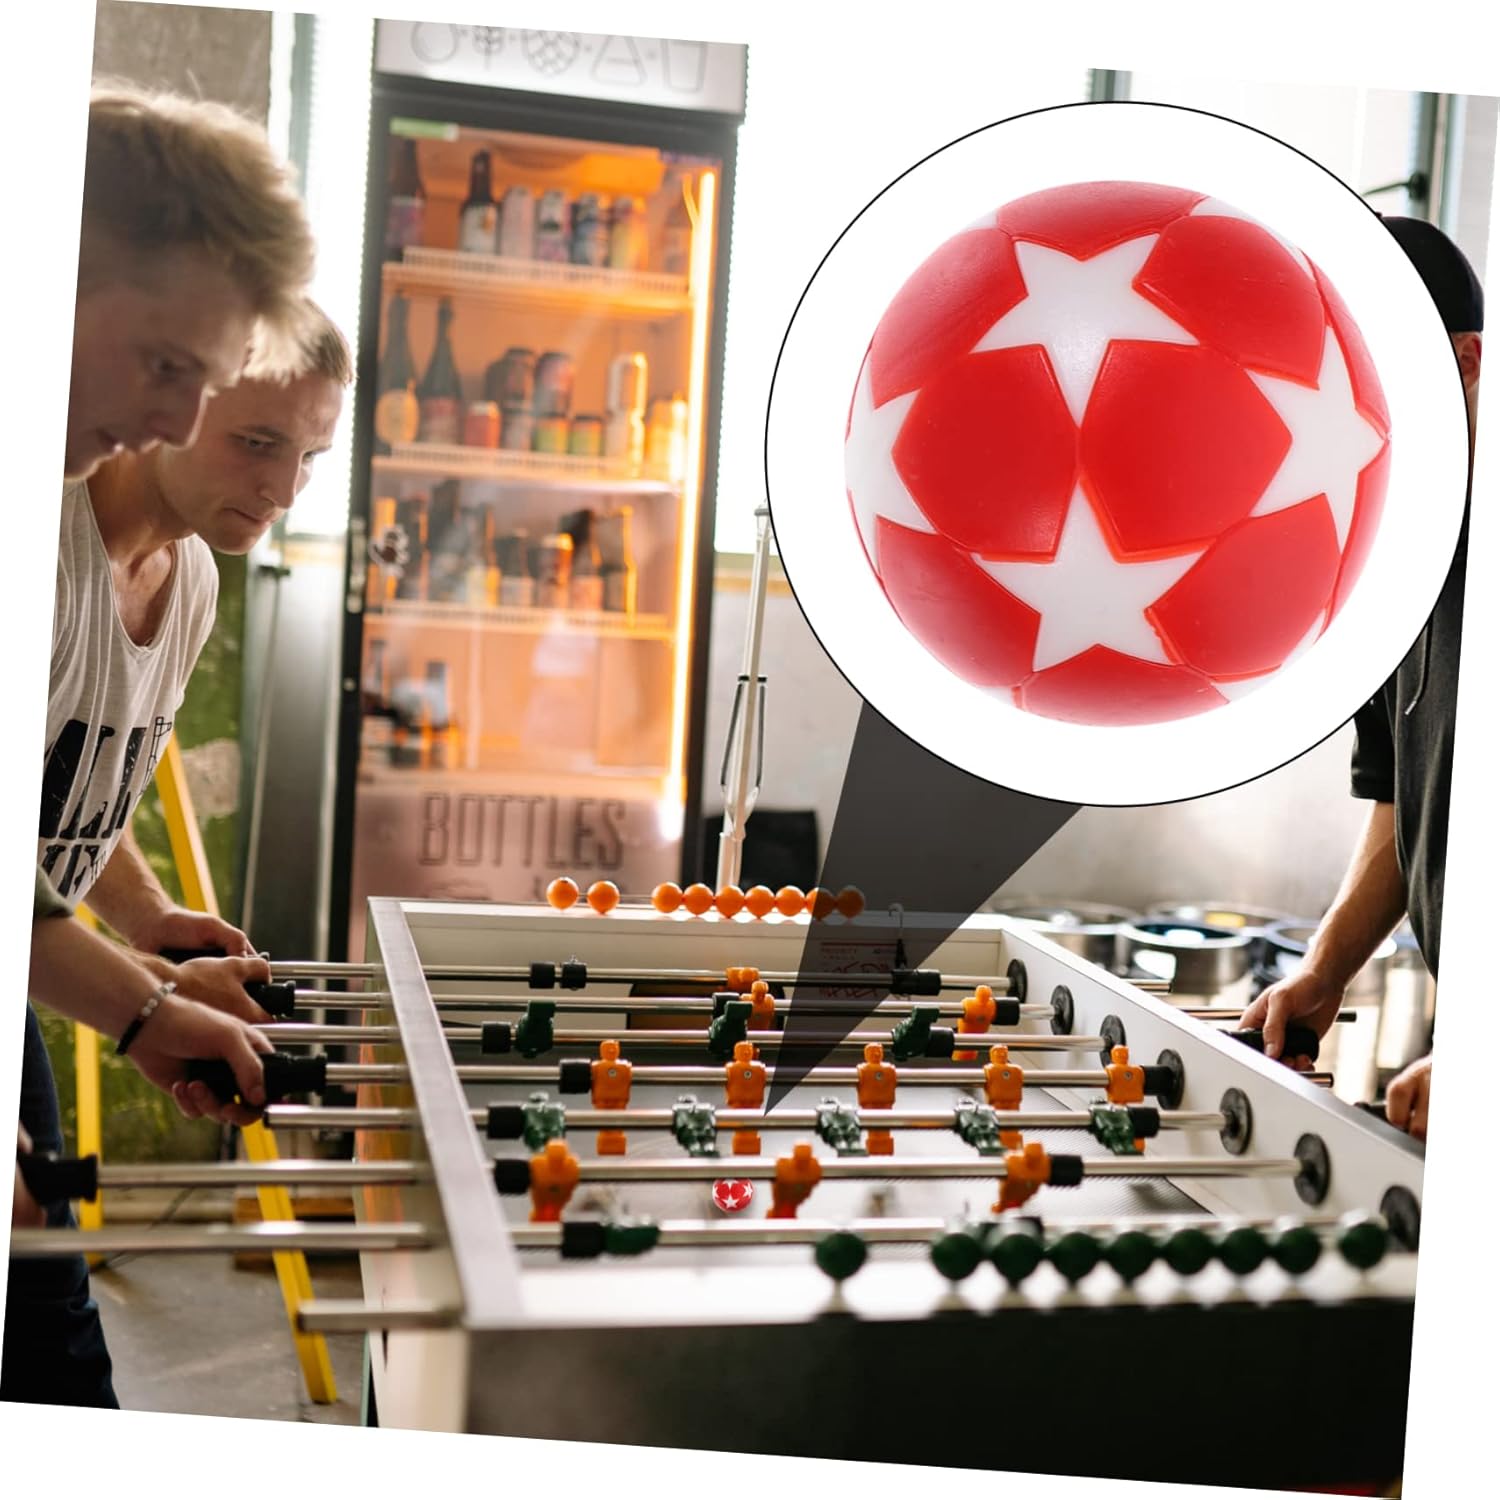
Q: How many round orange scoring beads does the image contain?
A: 9